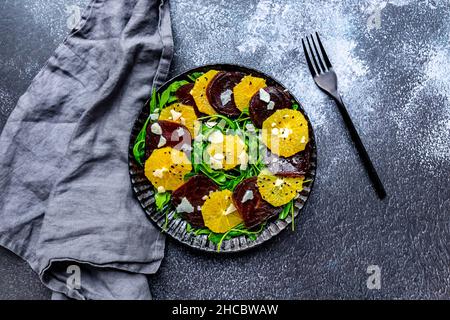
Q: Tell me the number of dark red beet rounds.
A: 7